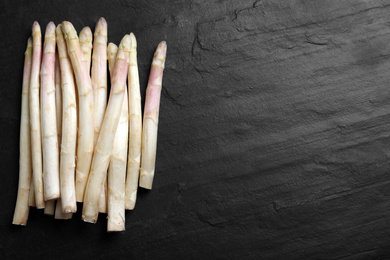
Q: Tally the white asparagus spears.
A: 13